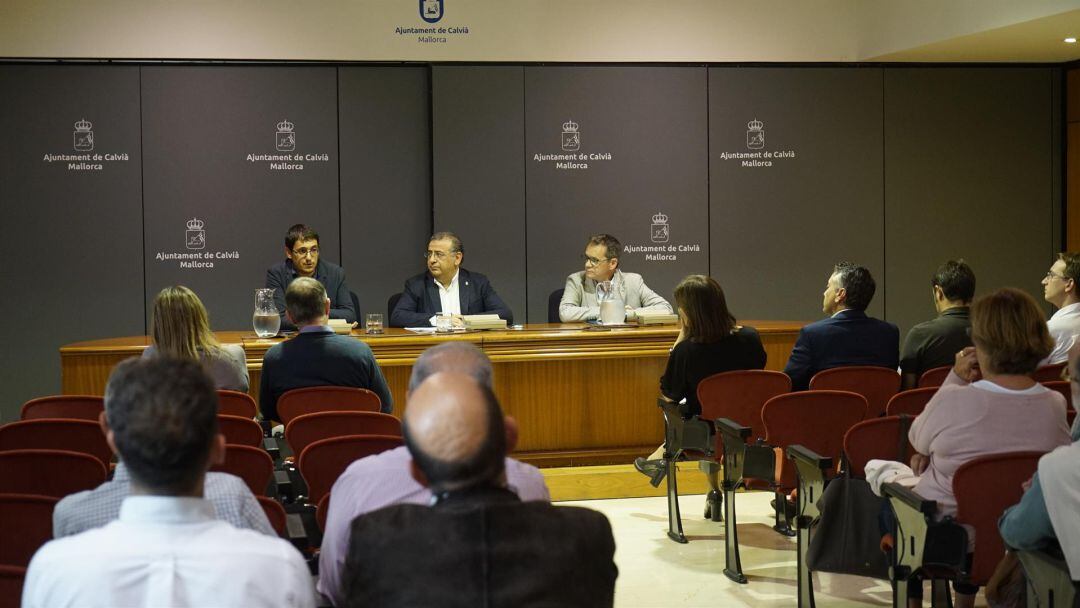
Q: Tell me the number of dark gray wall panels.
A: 7